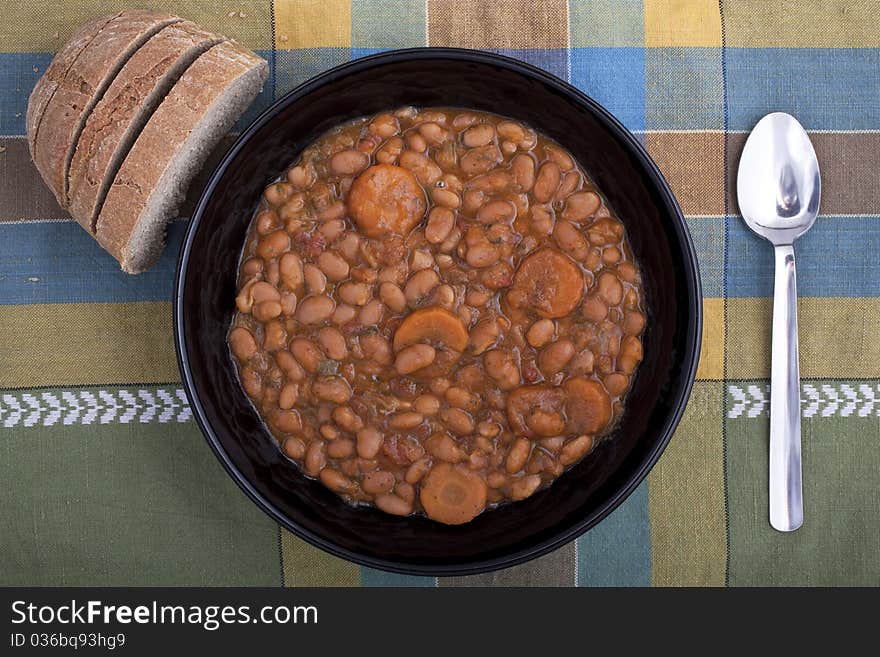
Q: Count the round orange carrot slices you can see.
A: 6